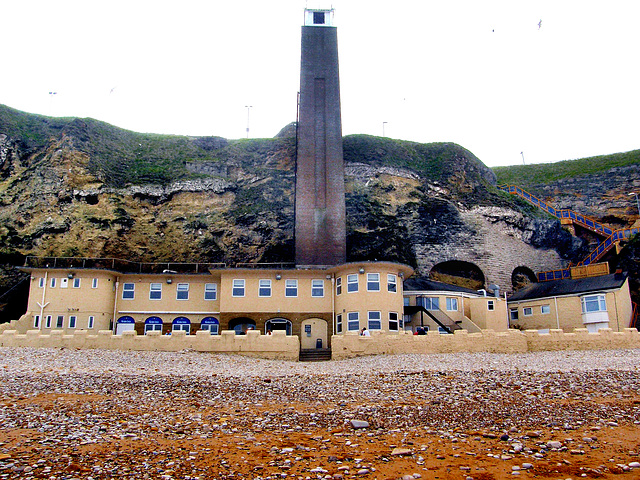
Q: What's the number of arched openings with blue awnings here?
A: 4